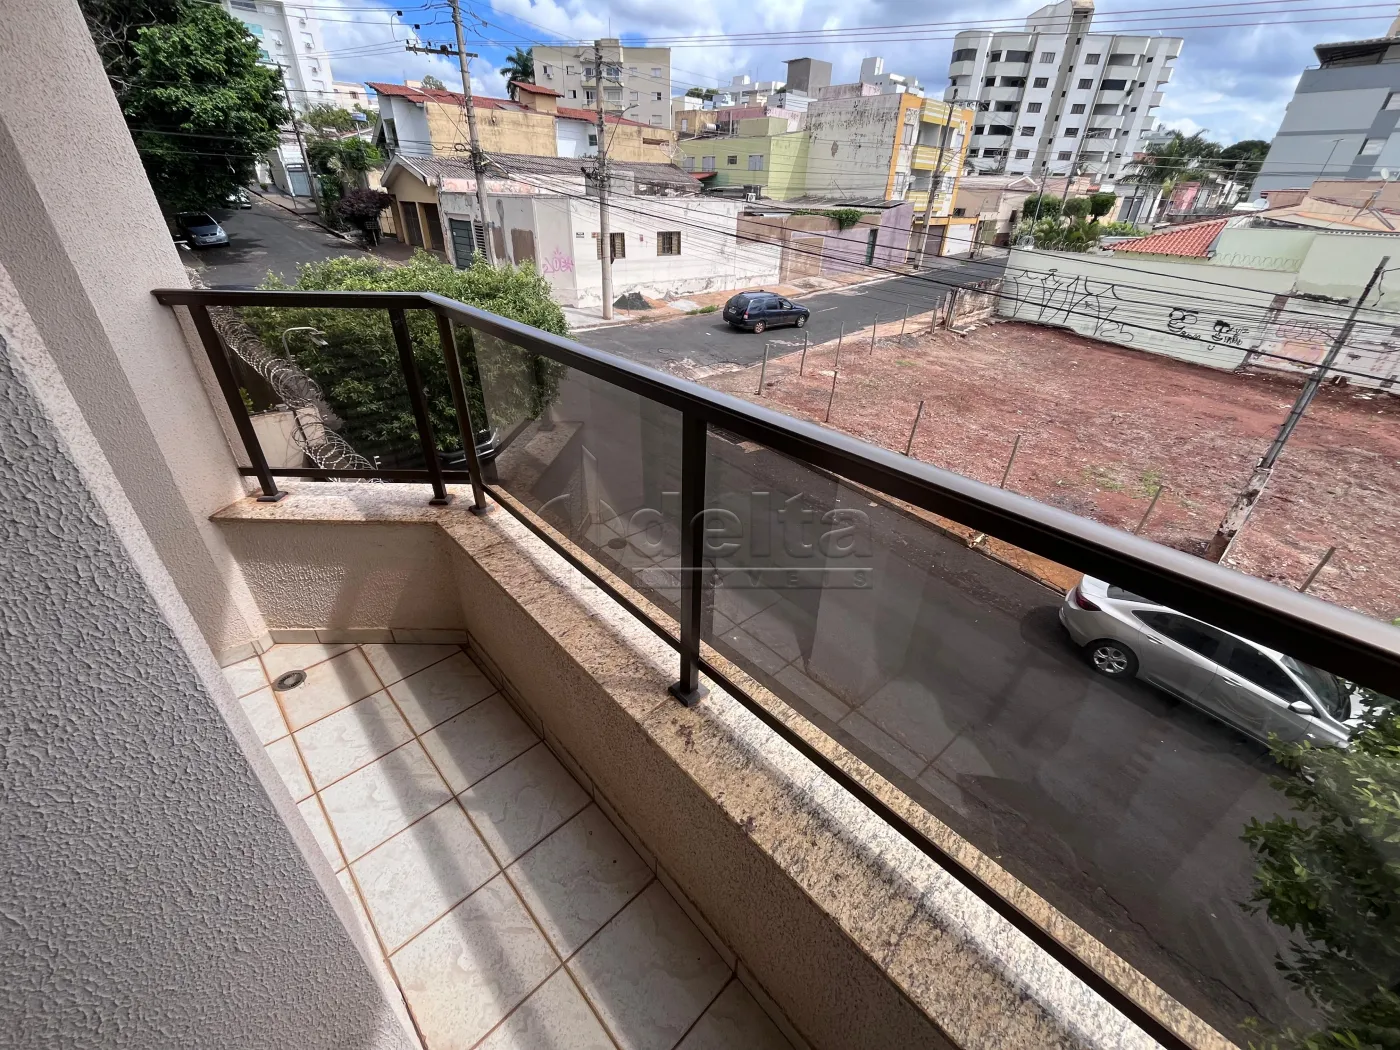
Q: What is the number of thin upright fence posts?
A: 11